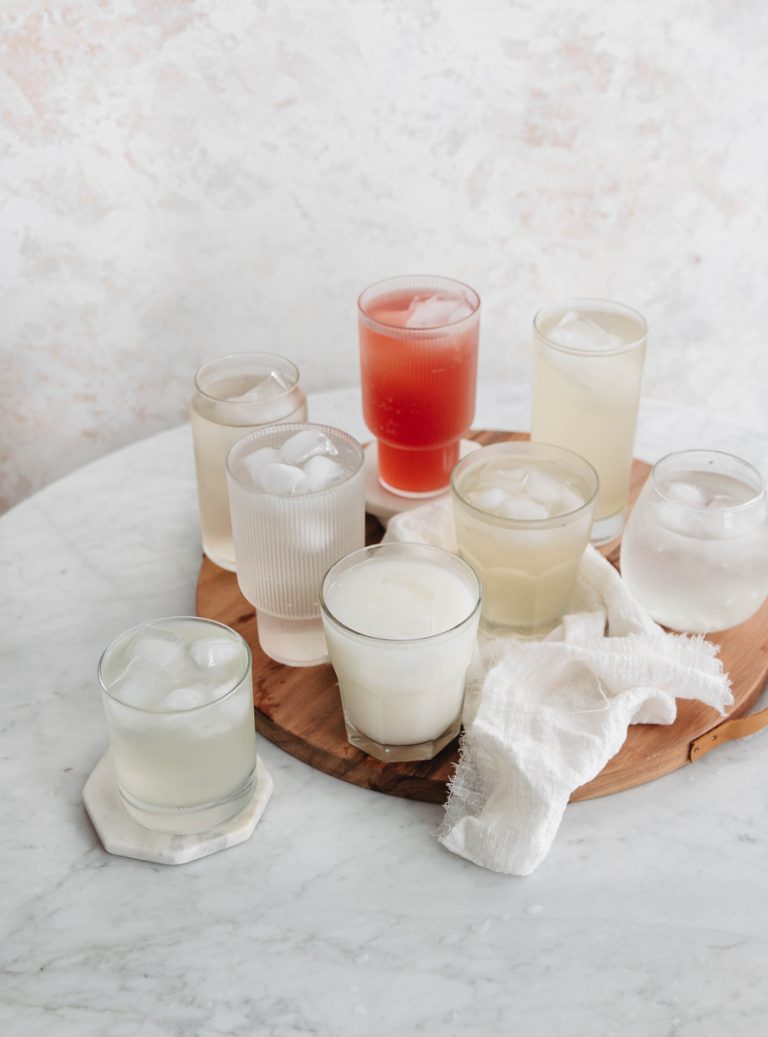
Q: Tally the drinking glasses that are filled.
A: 8